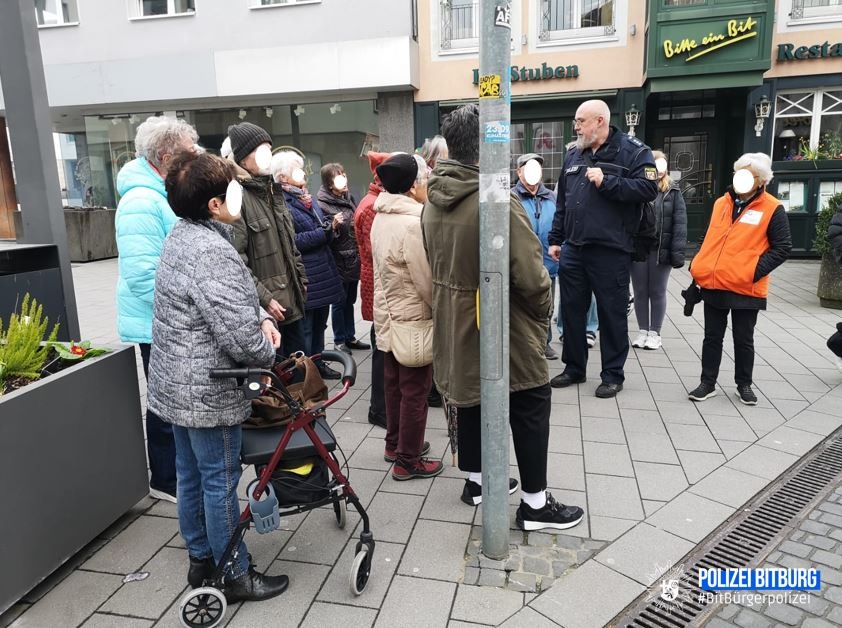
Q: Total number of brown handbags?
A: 1